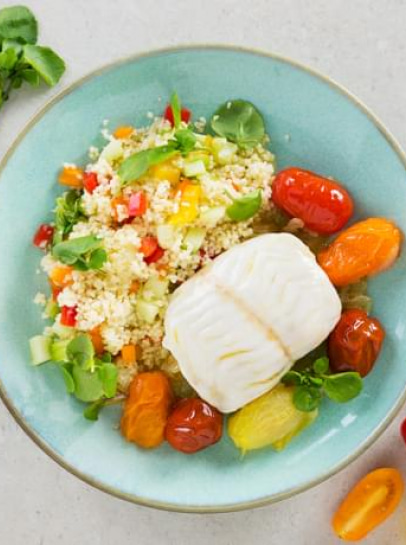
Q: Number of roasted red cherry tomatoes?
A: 3